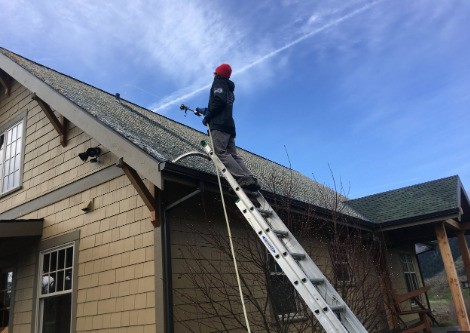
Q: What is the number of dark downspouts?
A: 1